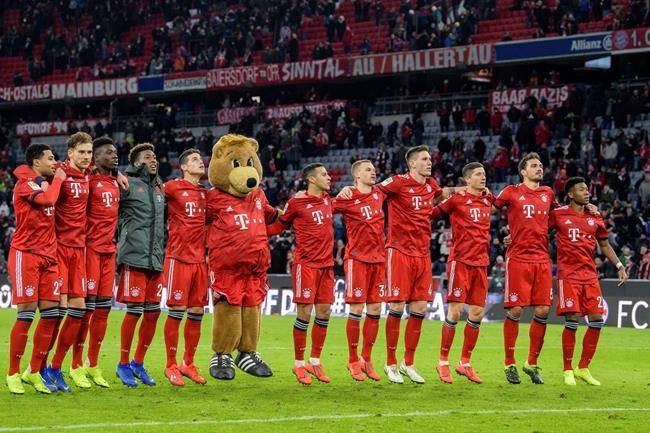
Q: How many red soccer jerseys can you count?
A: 11